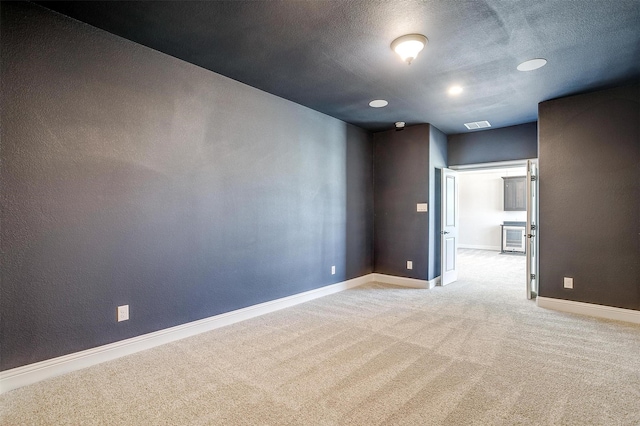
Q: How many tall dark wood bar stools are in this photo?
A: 0